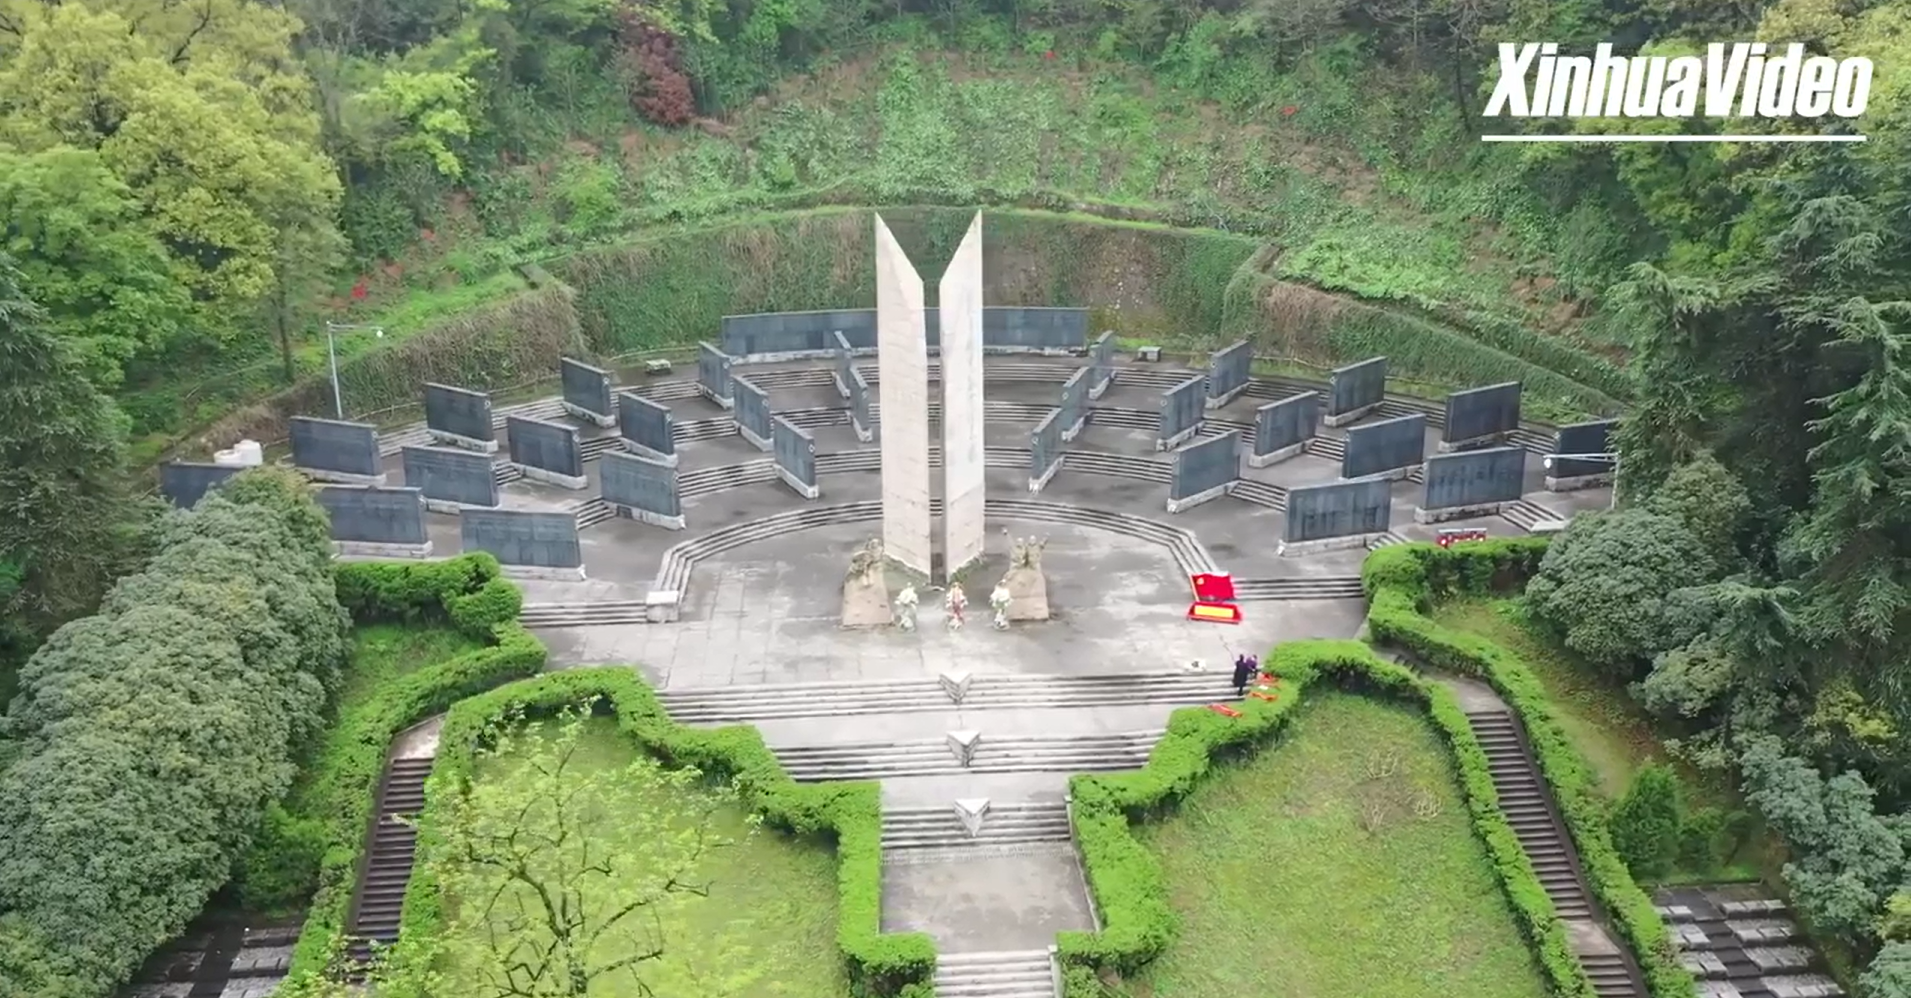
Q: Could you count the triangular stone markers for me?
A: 3